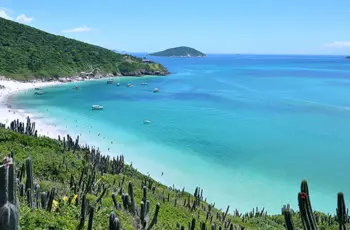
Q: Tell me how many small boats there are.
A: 10